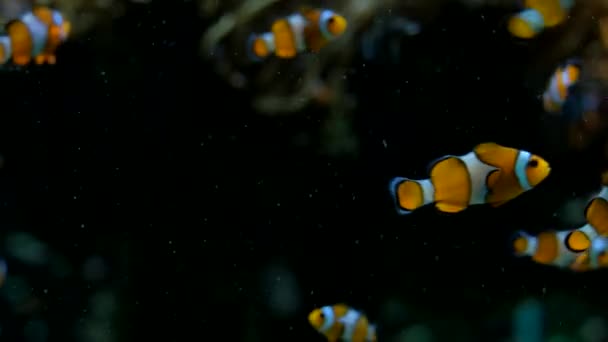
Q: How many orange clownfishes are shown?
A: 8